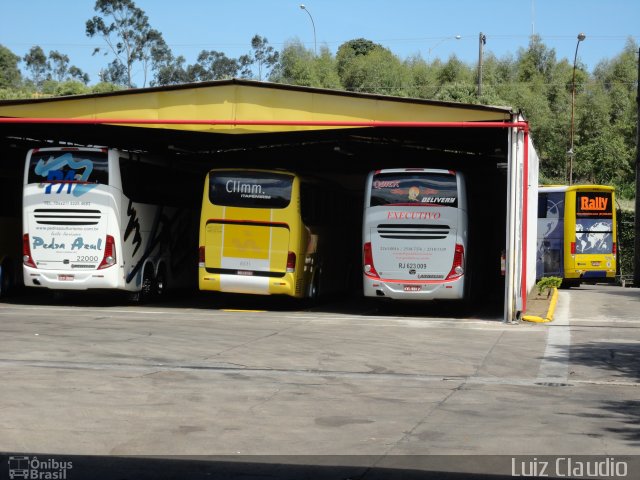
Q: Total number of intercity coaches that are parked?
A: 4